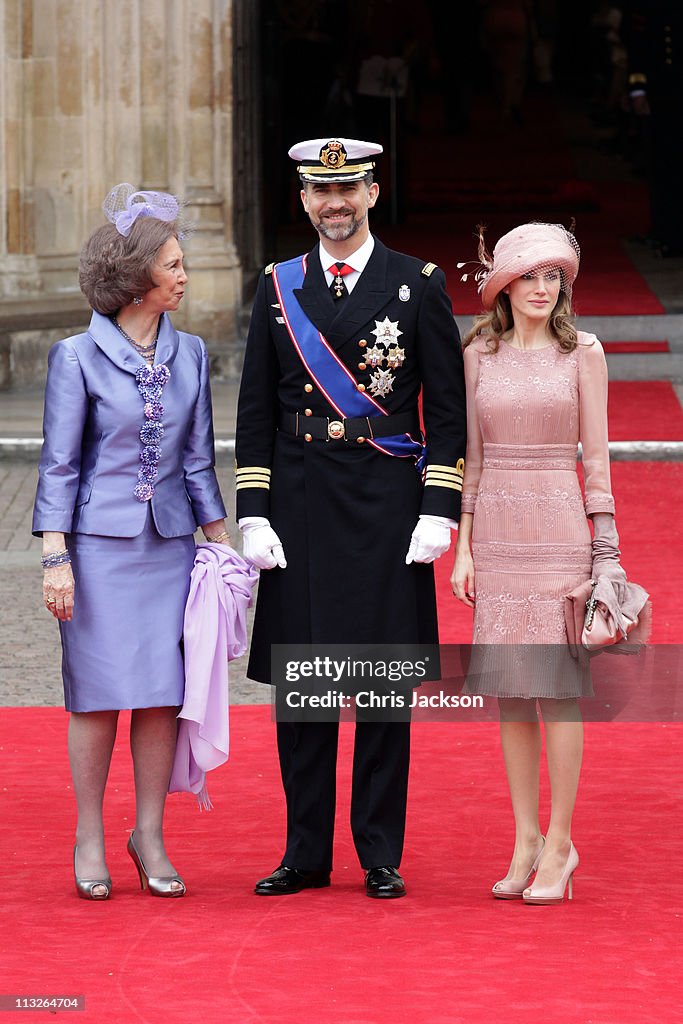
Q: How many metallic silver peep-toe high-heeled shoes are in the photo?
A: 2